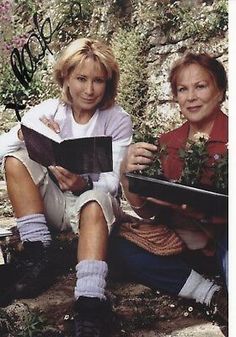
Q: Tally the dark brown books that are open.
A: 1